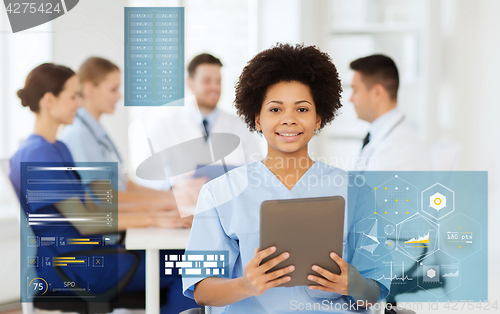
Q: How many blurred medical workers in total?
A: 4